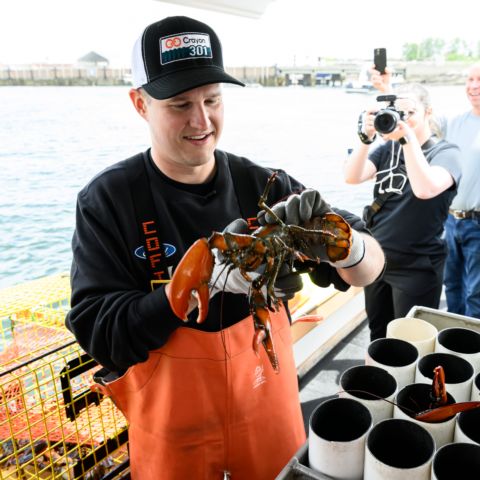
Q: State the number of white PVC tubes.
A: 11